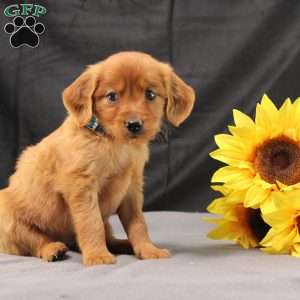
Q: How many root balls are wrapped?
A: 0